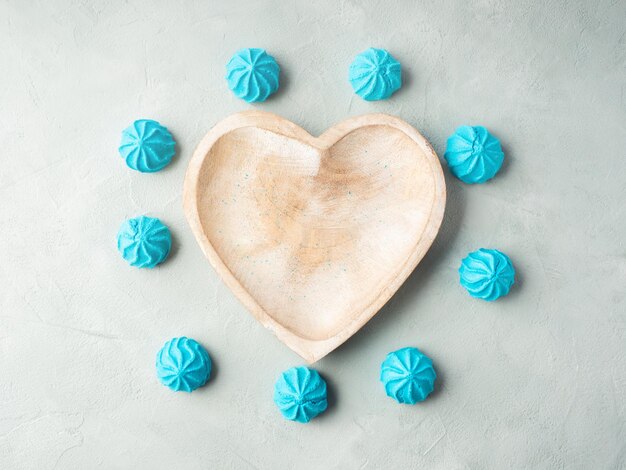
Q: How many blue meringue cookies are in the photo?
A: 9